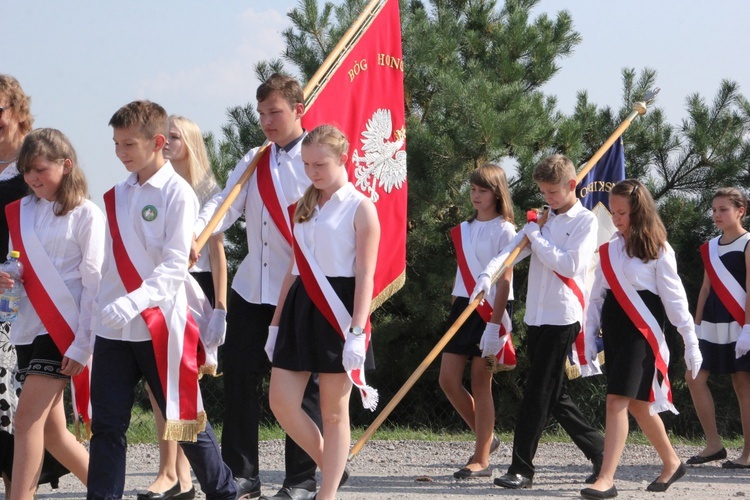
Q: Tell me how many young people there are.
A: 9